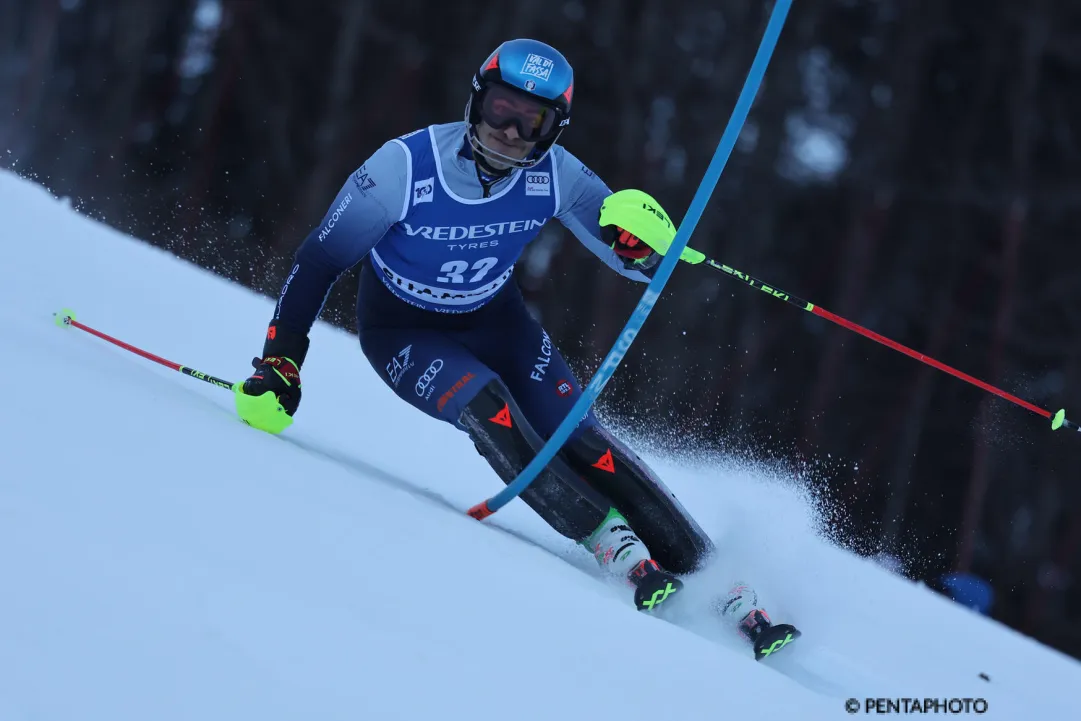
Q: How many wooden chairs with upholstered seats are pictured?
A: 0